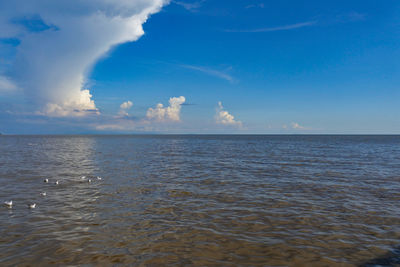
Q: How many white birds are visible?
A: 8